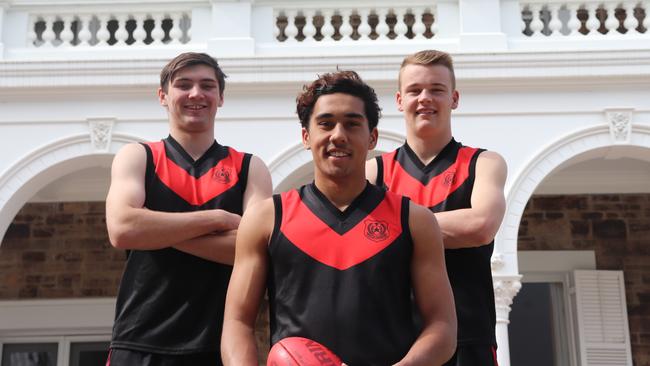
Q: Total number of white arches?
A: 3